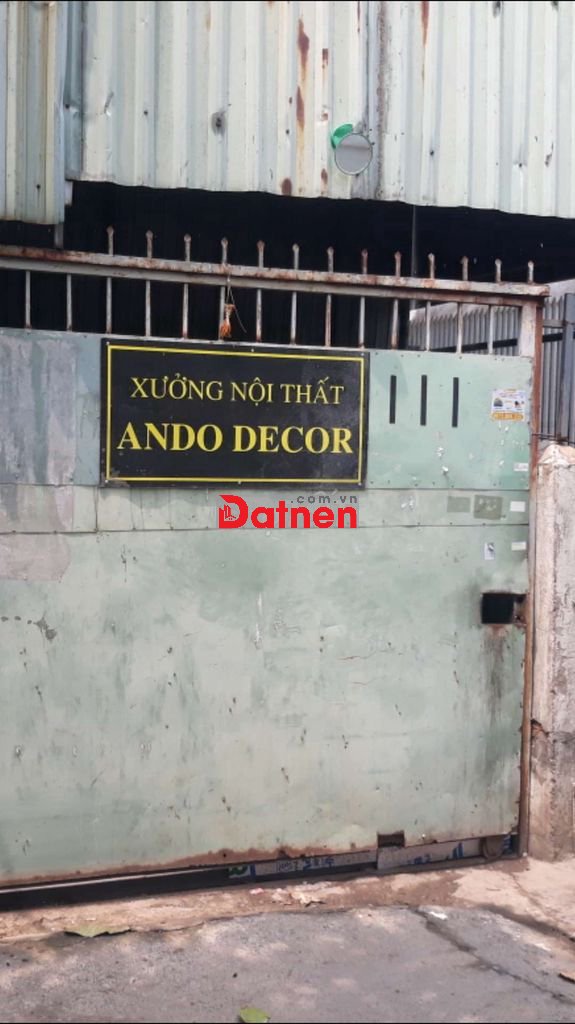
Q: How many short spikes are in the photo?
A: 13